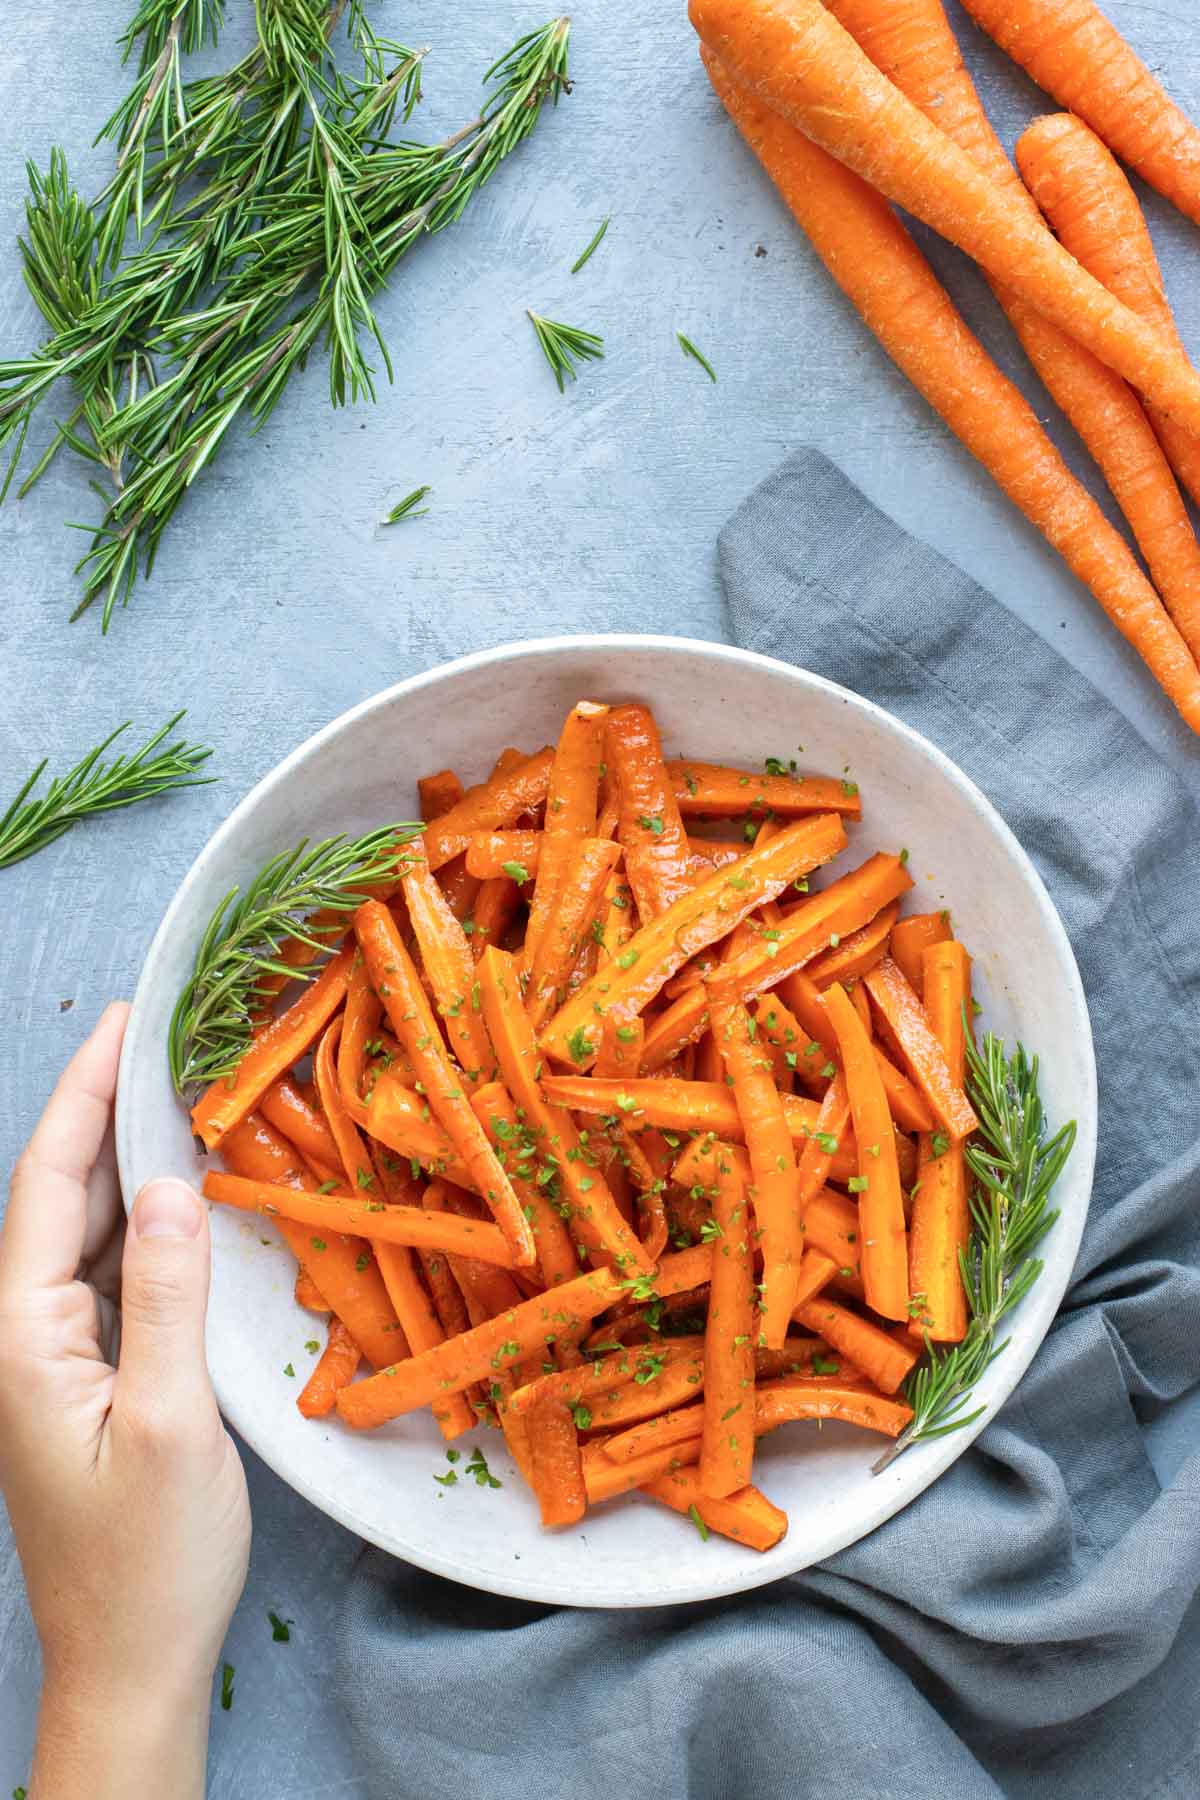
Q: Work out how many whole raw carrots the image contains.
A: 5